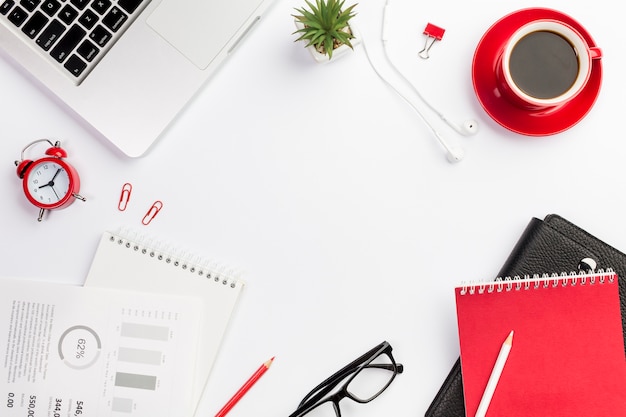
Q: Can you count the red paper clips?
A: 2